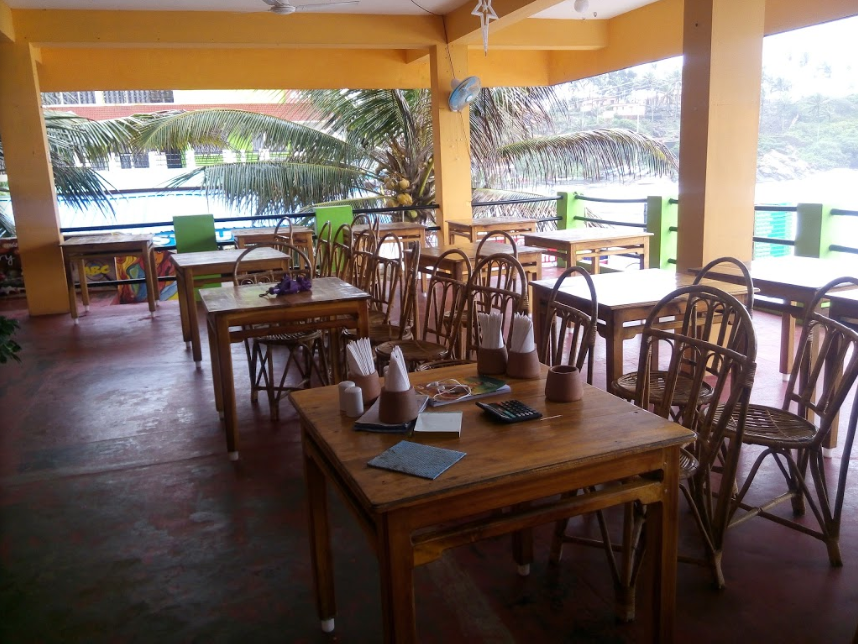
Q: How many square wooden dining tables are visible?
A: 12